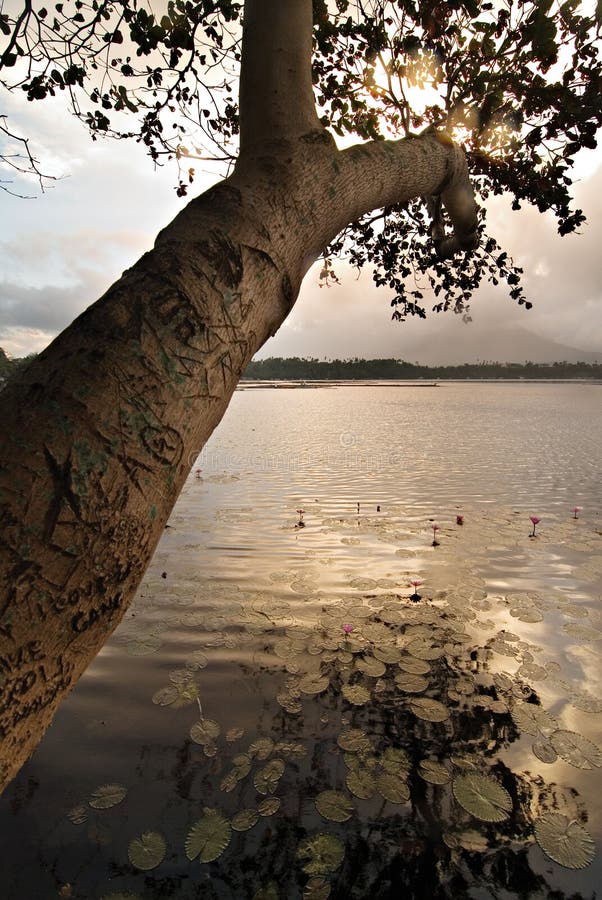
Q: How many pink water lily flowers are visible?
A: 8